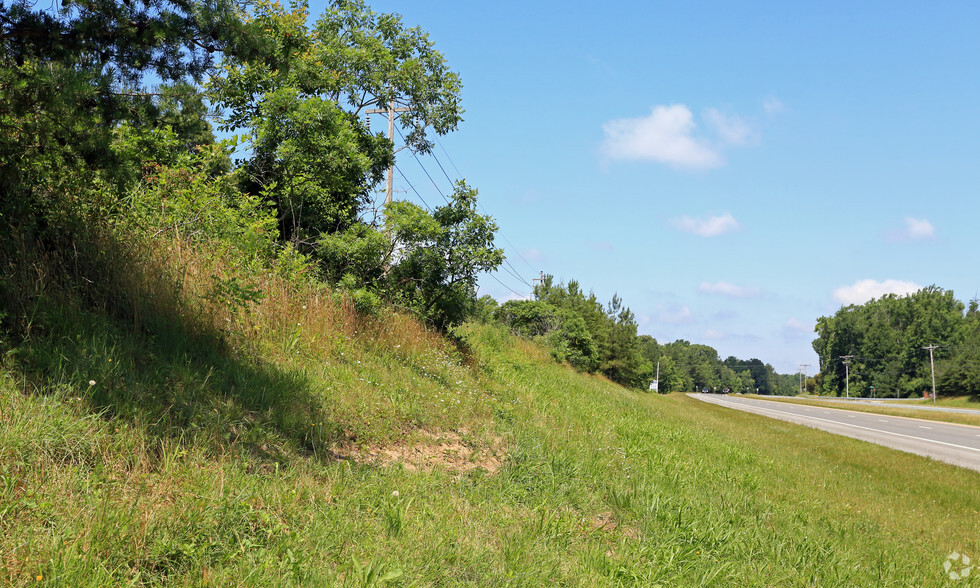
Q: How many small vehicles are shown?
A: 2